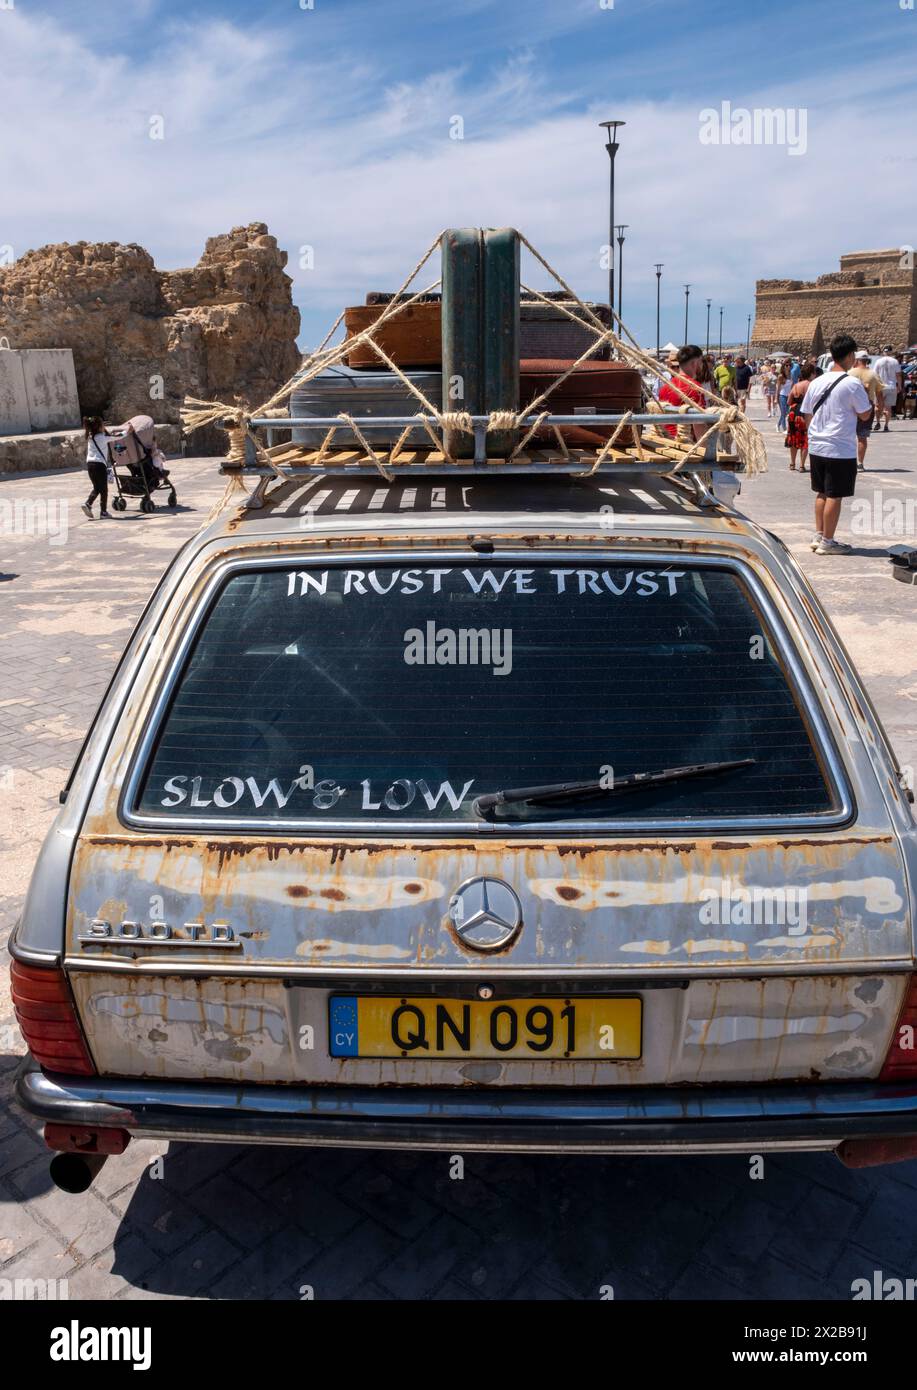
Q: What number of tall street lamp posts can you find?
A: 7